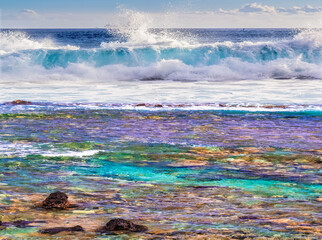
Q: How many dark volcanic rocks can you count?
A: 3